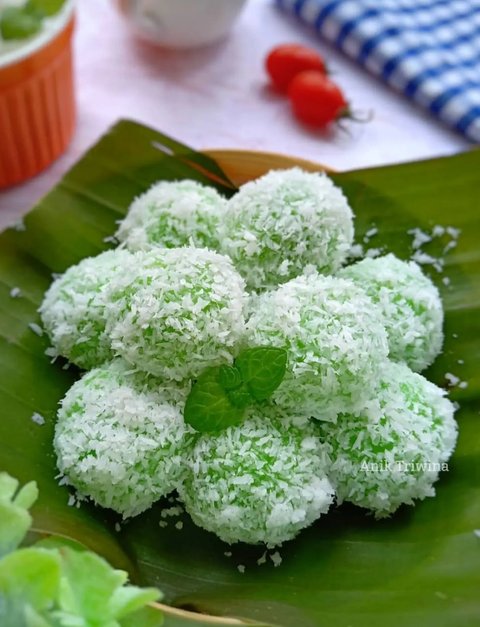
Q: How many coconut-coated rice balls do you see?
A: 9